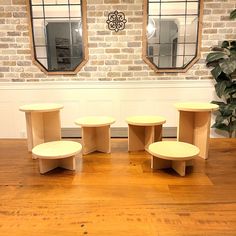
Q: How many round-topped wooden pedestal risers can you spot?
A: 6